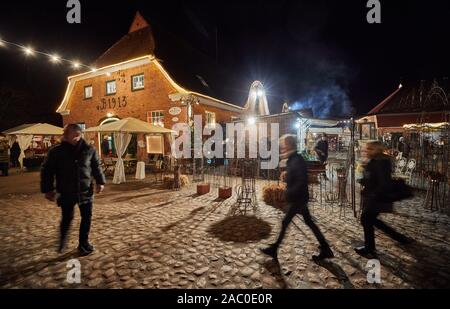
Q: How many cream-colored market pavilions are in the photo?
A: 2